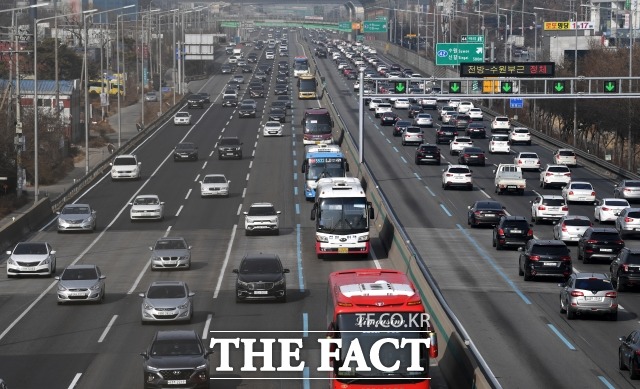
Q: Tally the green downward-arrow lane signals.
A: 5